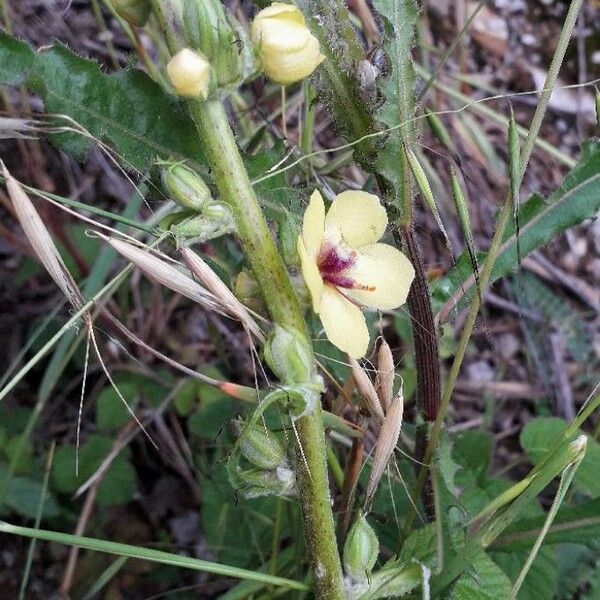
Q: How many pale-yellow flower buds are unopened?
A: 2